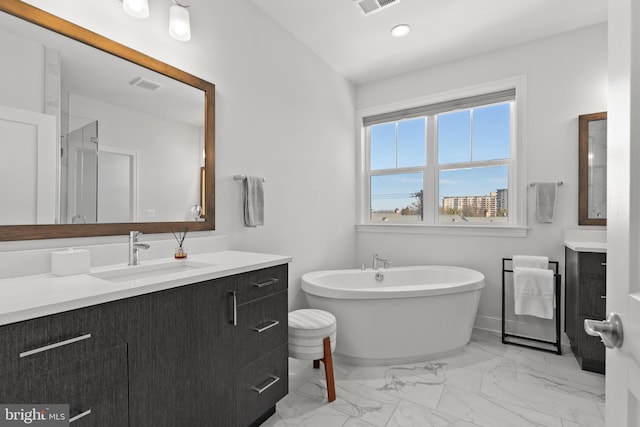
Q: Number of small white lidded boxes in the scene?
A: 1